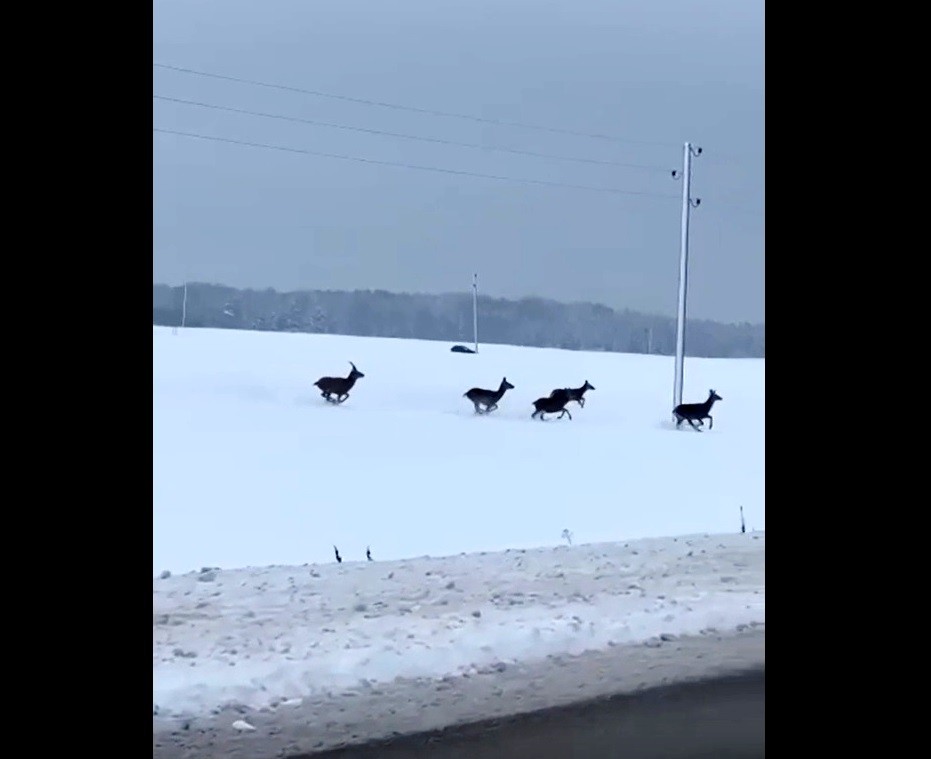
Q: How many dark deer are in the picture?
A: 5